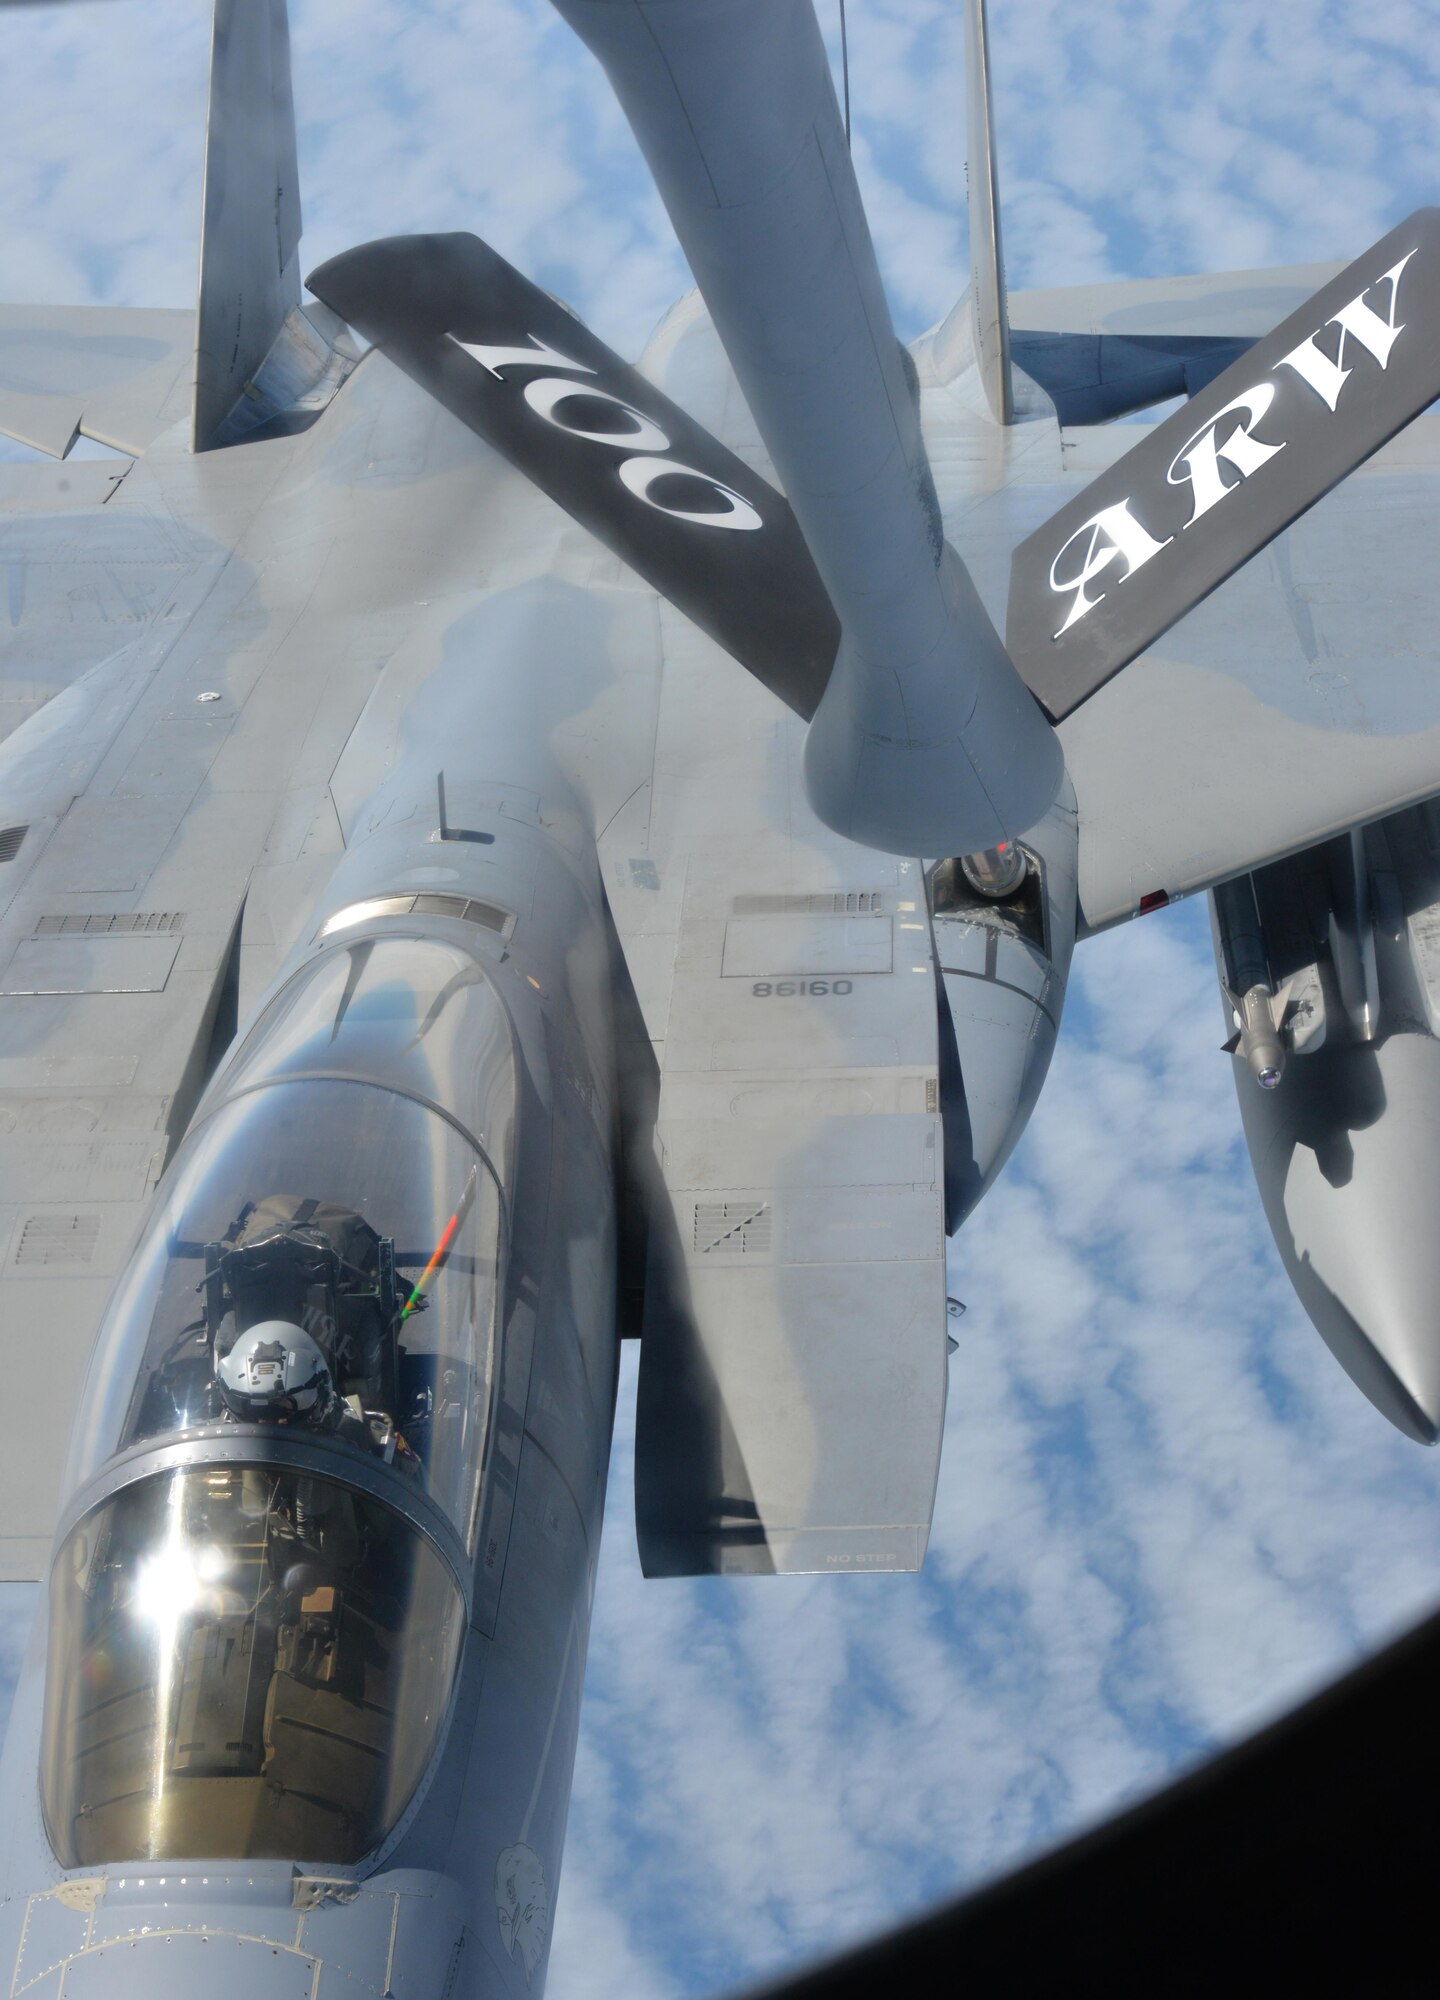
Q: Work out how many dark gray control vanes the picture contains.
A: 2